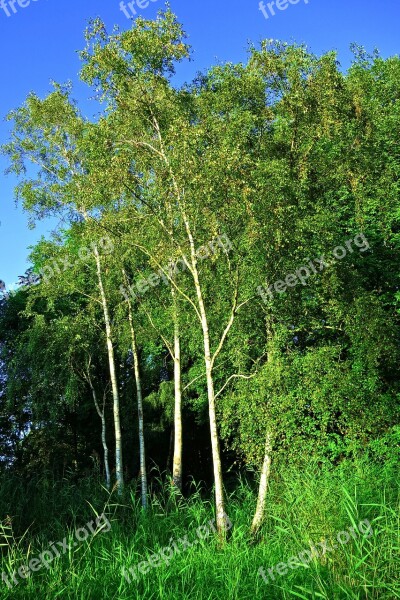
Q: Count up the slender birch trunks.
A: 6